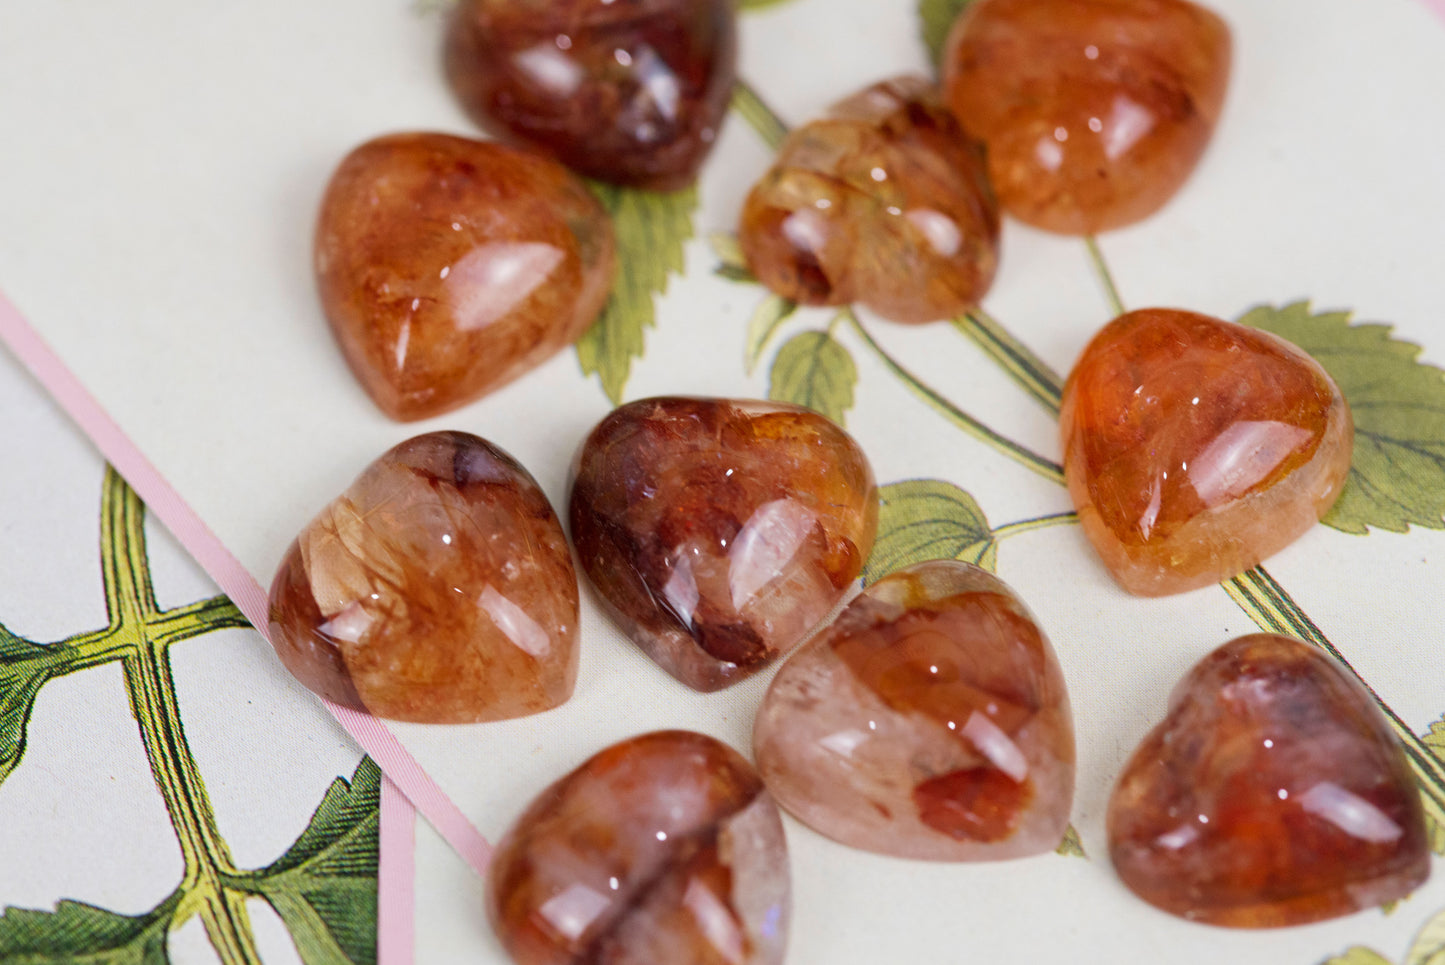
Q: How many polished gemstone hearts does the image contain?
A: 10